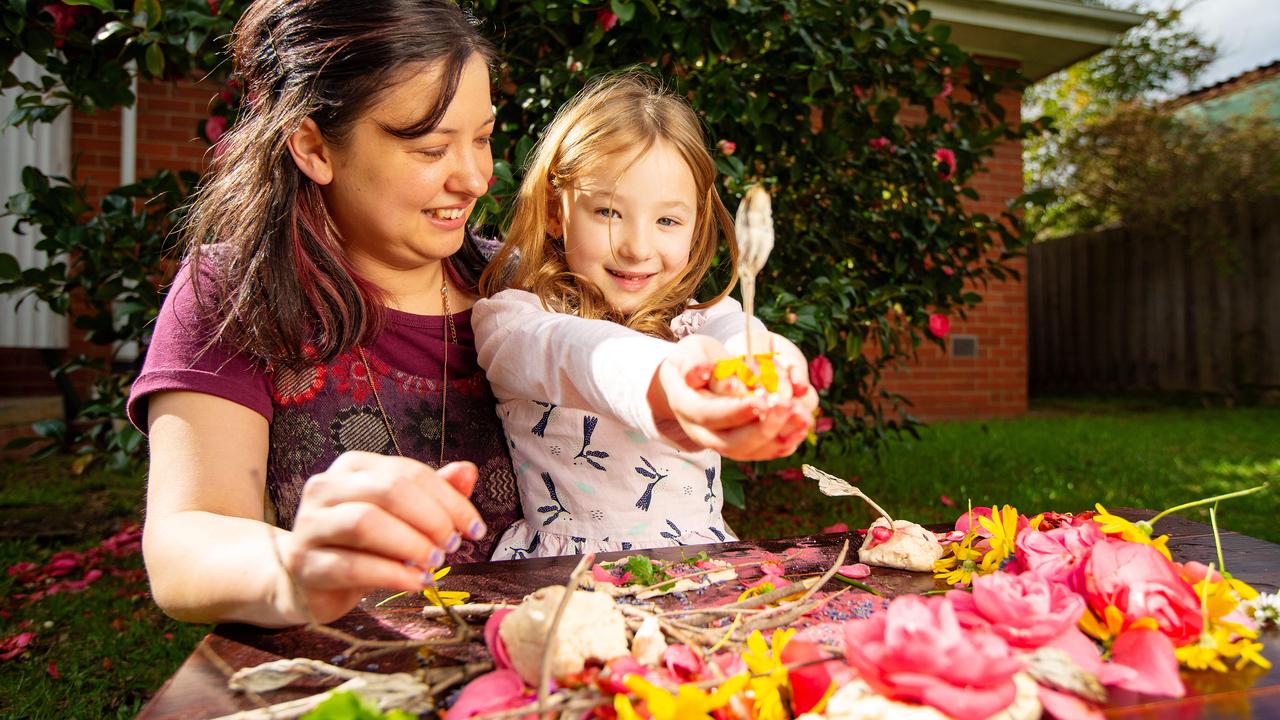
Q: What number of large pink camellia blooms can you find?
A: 4